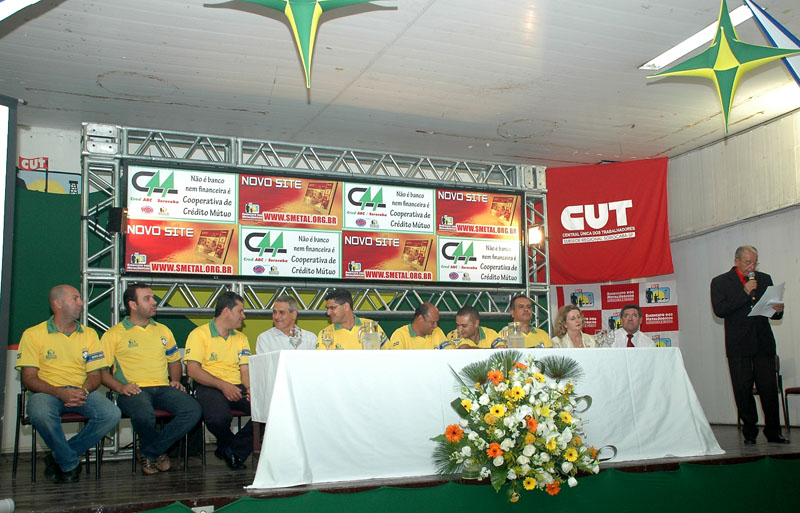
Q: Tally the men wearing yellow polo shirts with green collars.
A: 7